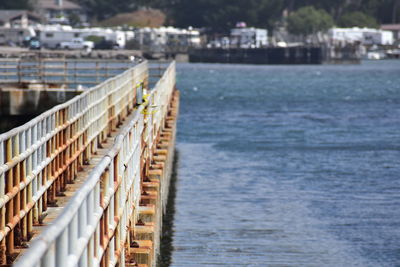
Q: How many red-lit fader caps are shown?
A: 0